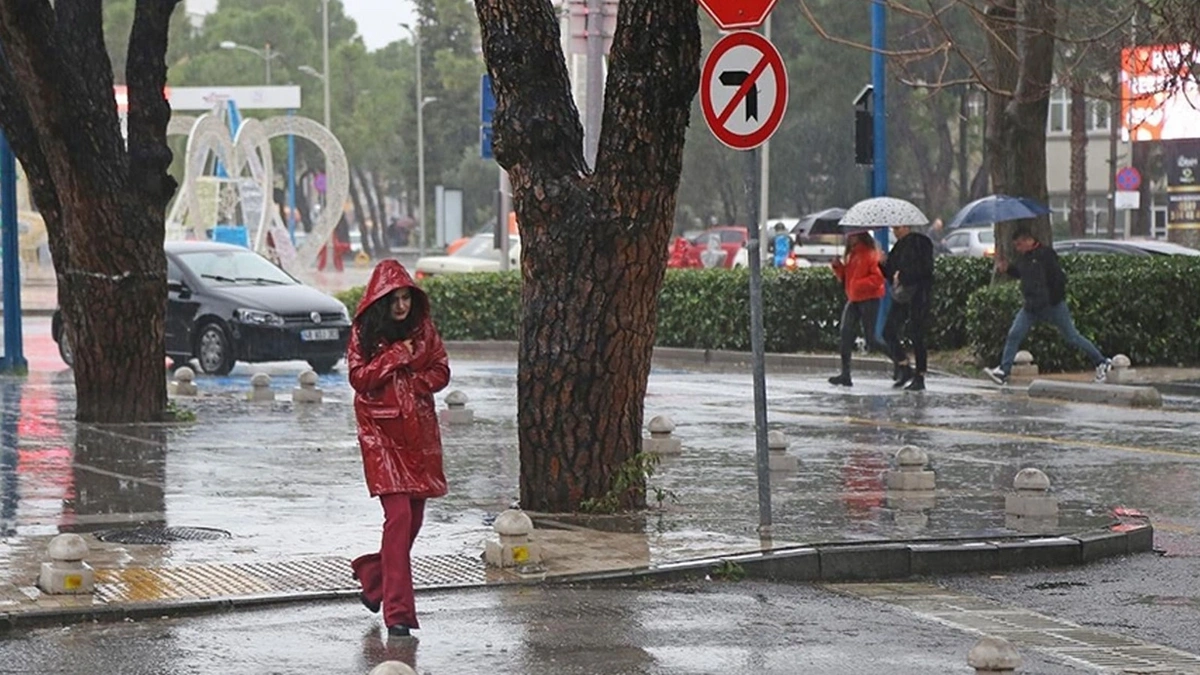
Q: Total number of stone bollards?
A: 14